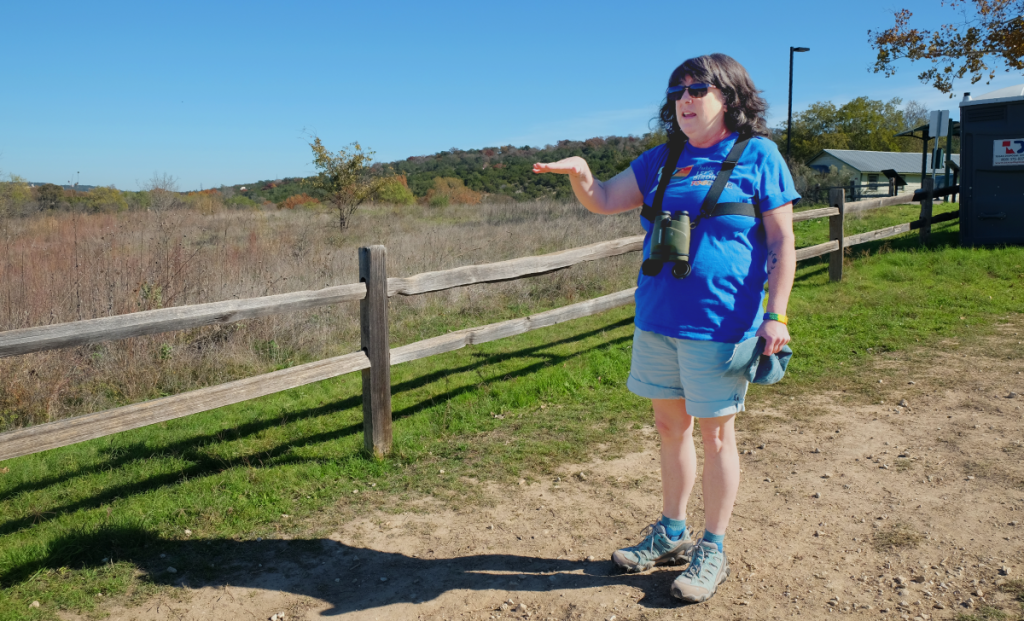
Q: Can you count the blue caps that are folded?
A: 1